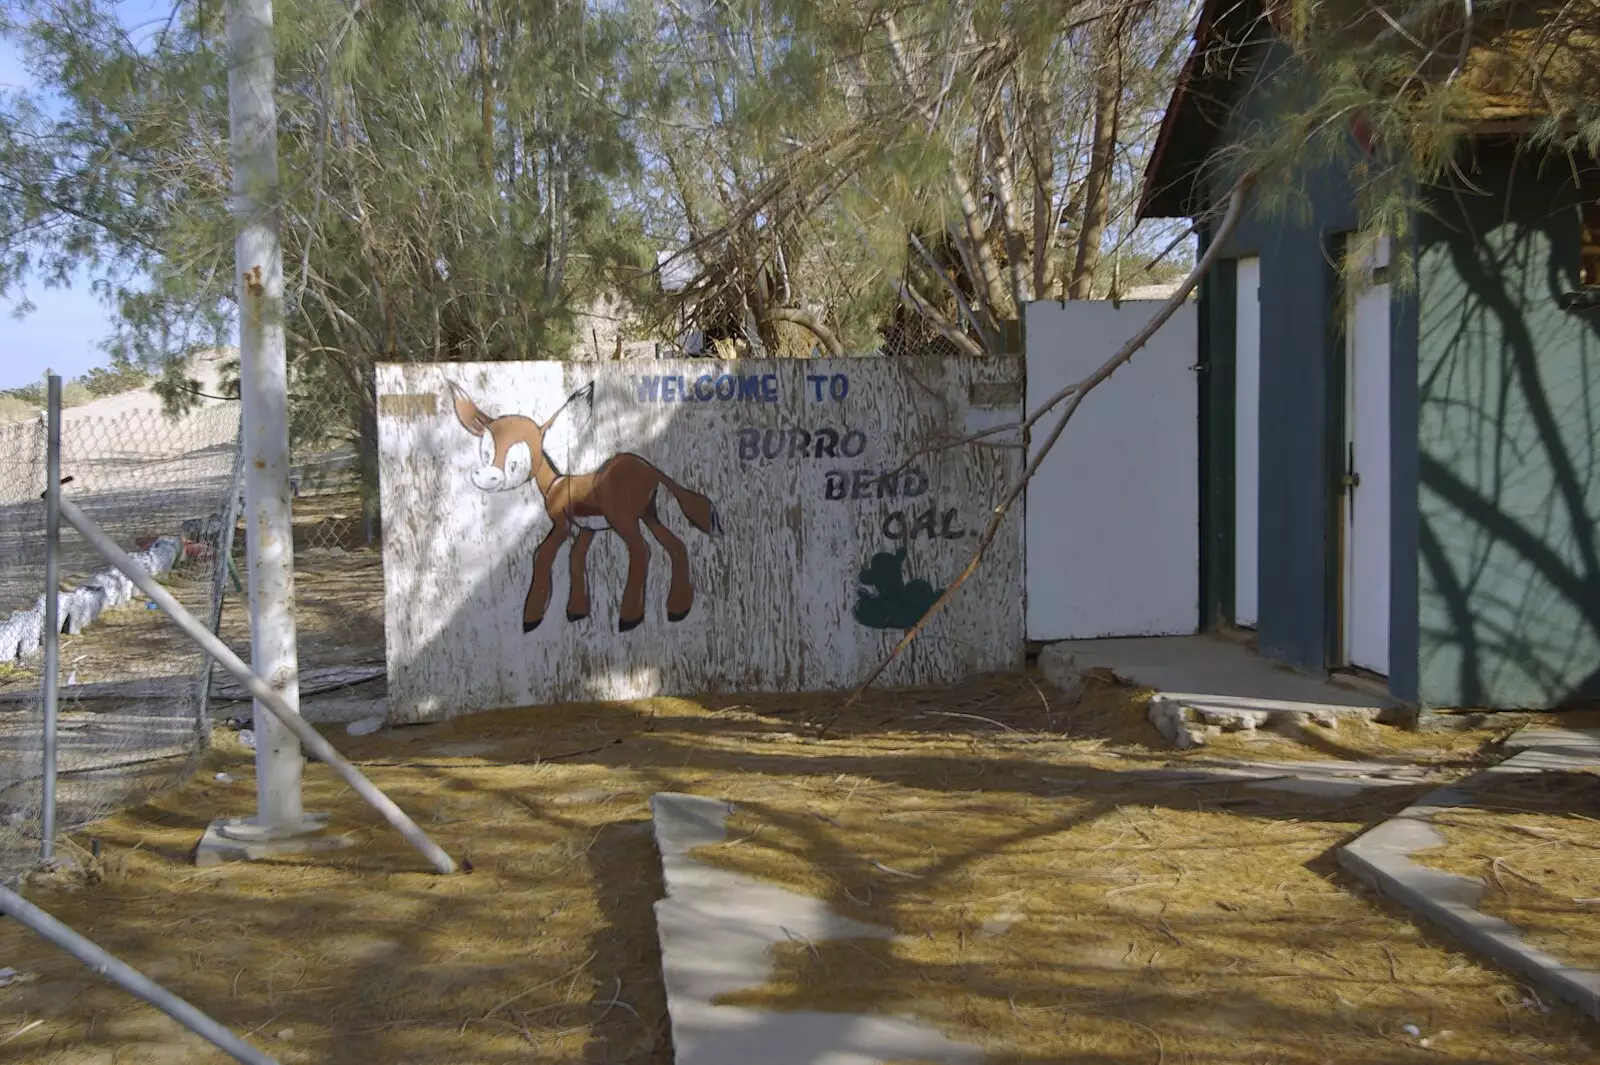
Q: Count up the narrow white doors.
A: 2